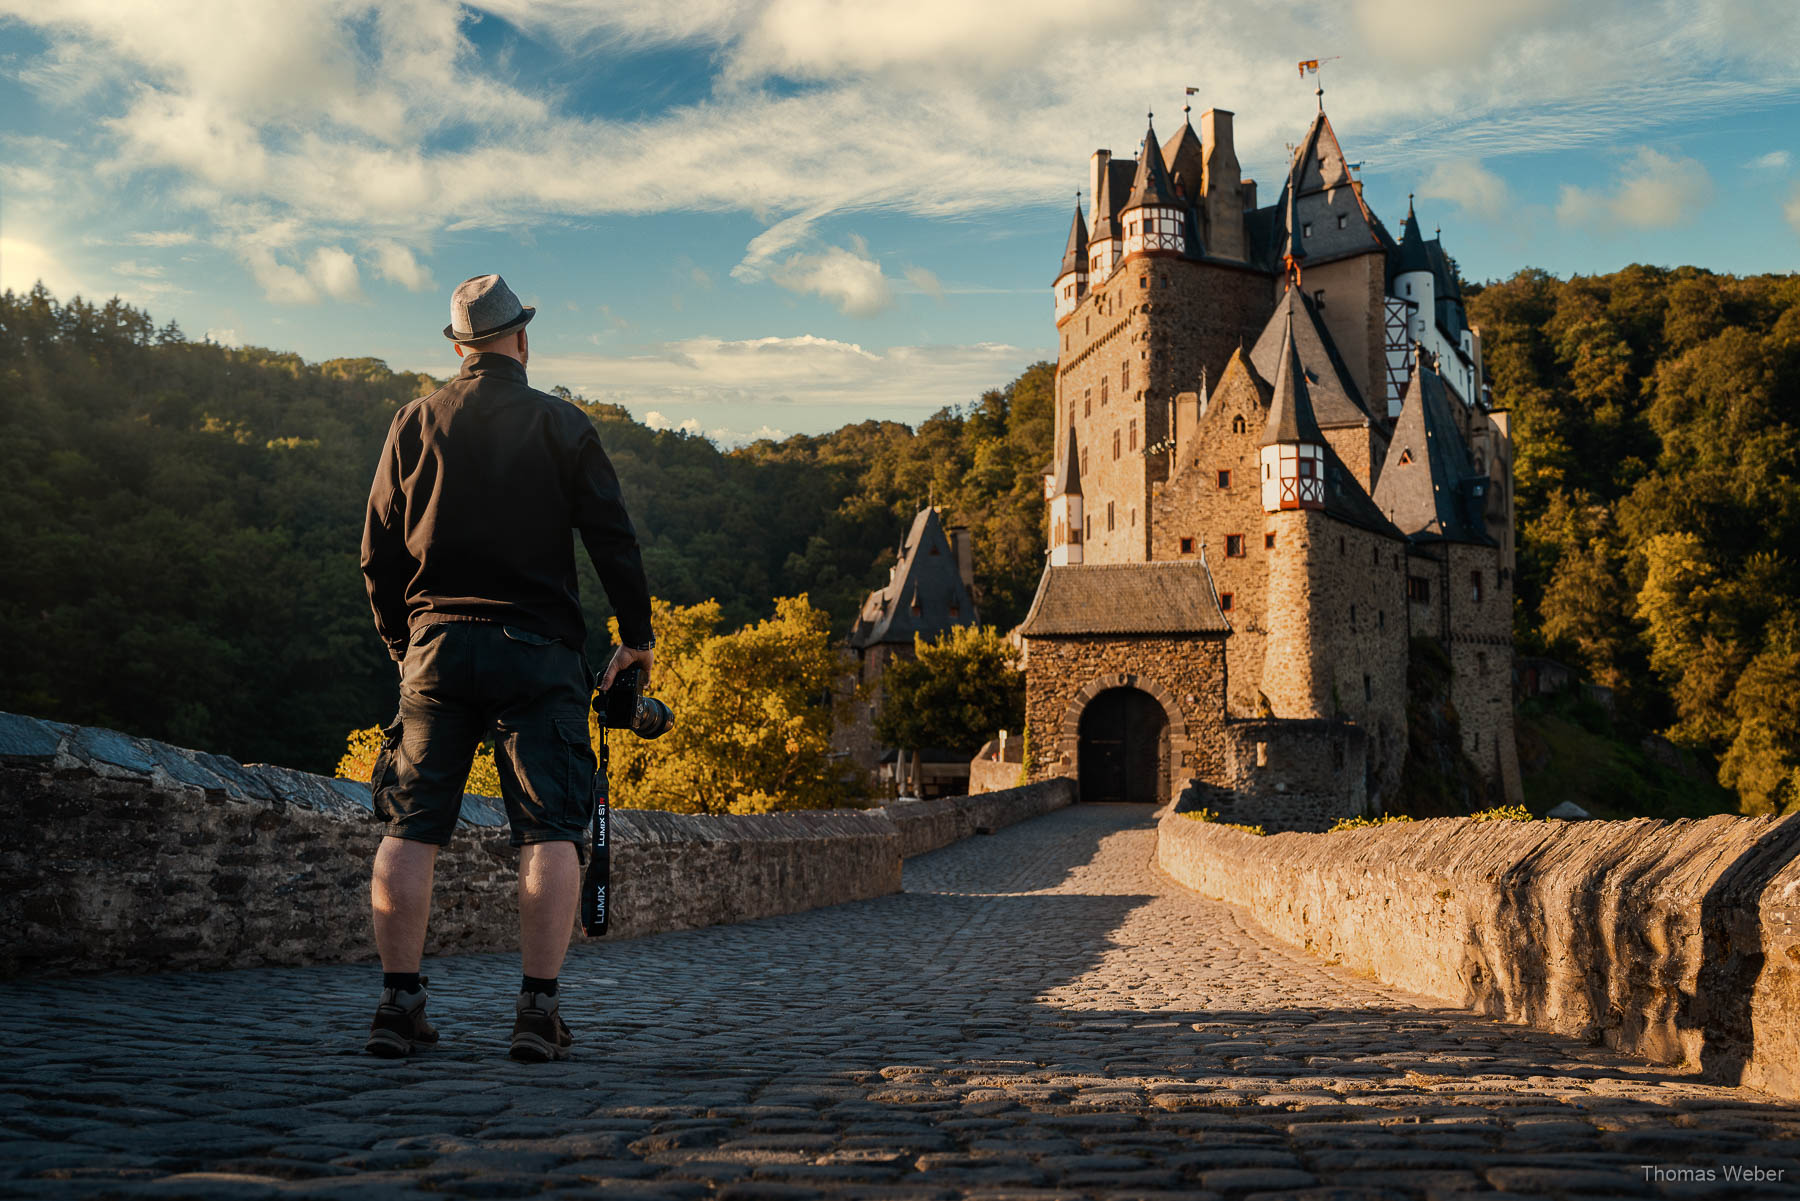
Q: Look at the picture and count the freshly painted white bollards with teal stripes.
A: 0